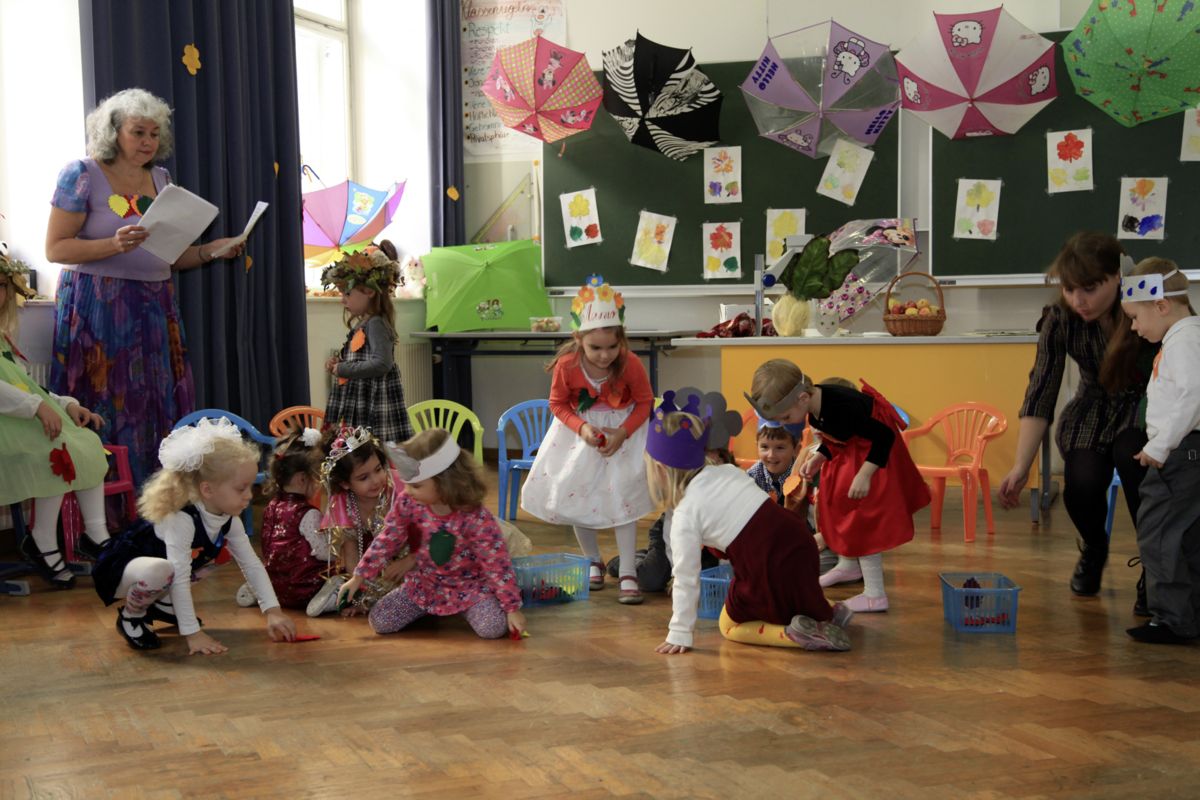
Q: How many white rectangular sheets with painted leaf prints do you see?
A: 10